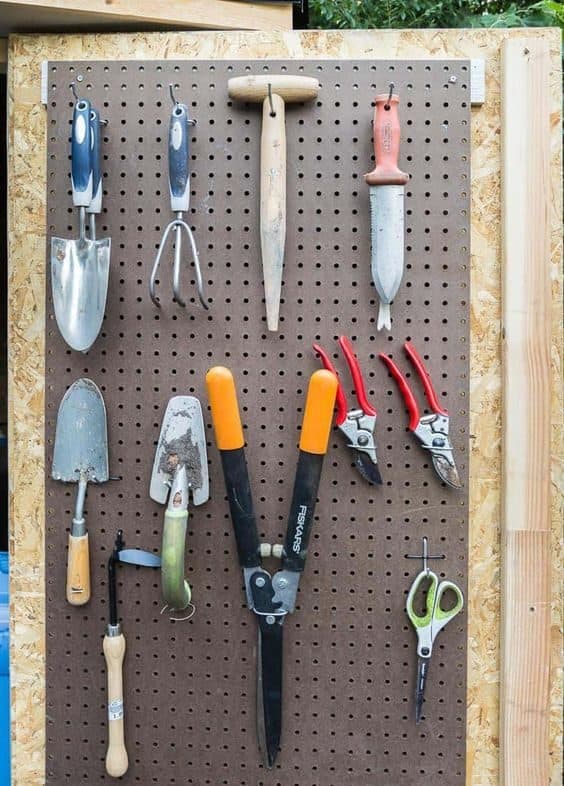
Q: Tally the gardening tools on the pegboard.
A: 12